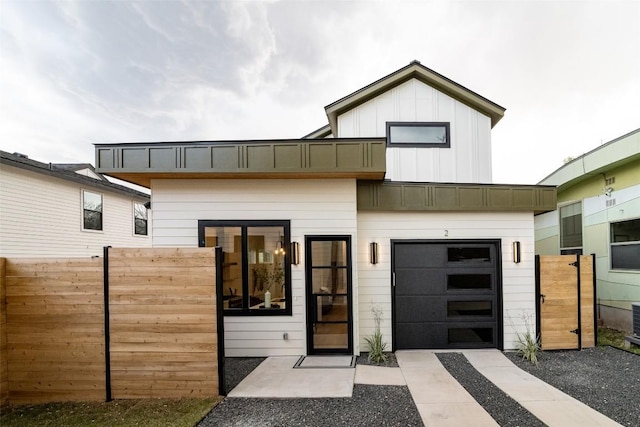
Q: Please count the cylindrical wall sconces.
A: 3